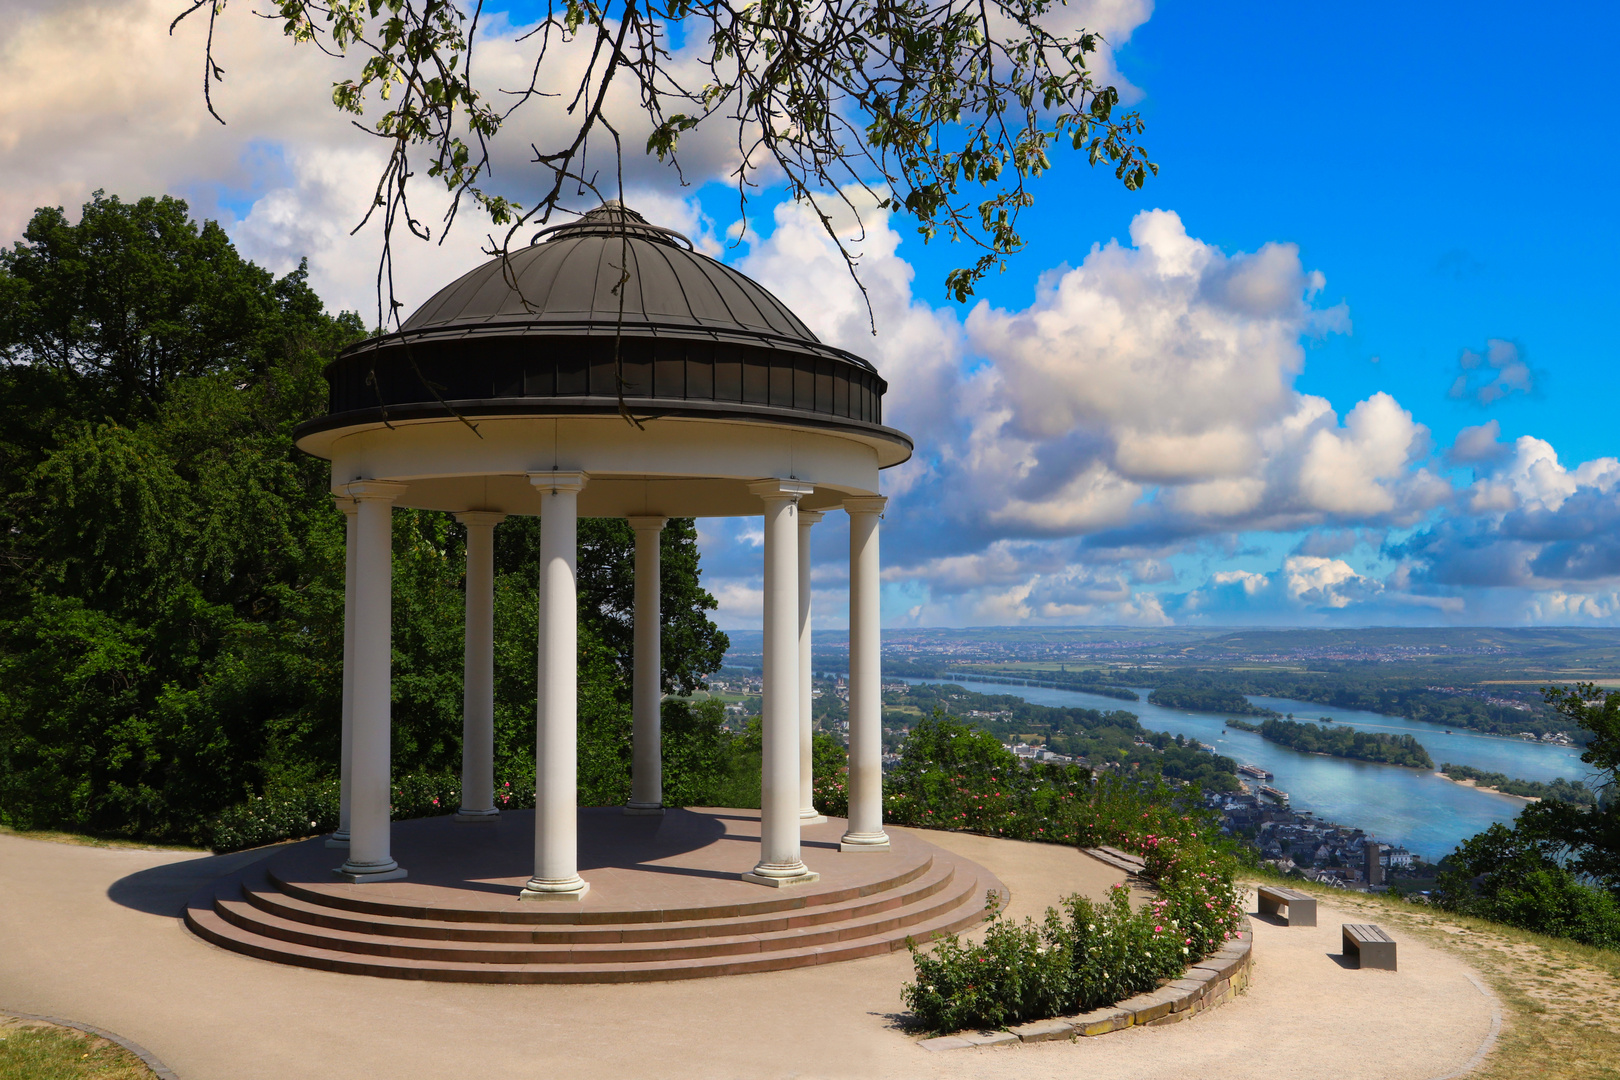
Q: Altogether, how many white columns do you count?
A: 8